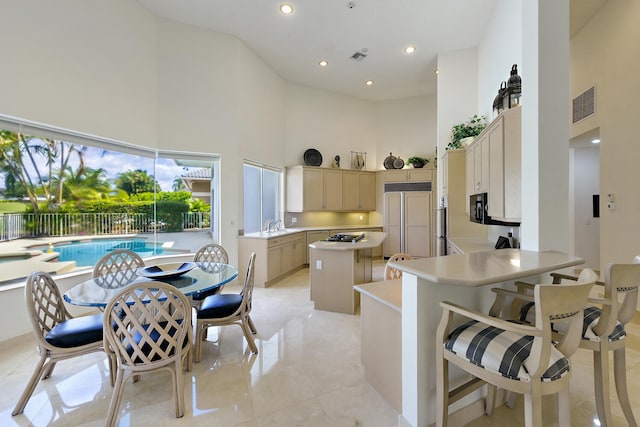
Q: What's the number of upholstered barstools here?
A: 2